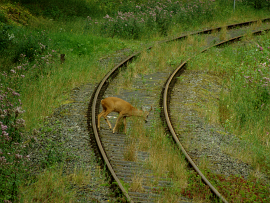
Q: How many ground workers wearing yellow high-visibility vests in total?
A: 0